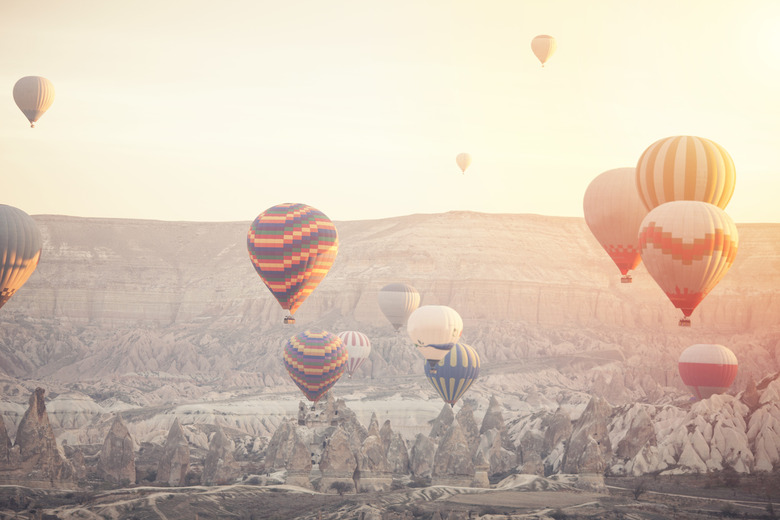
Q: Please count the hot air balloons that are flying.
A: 14